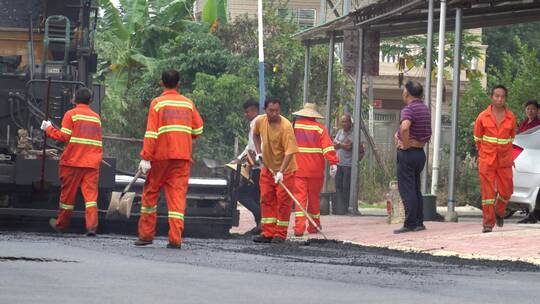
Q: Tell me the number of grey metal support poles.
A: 5